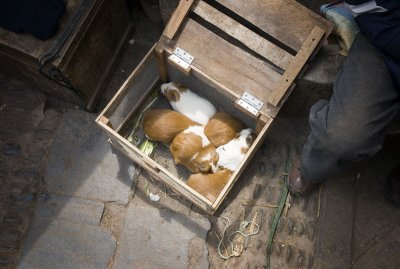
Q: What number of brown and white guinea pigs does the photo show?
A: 6